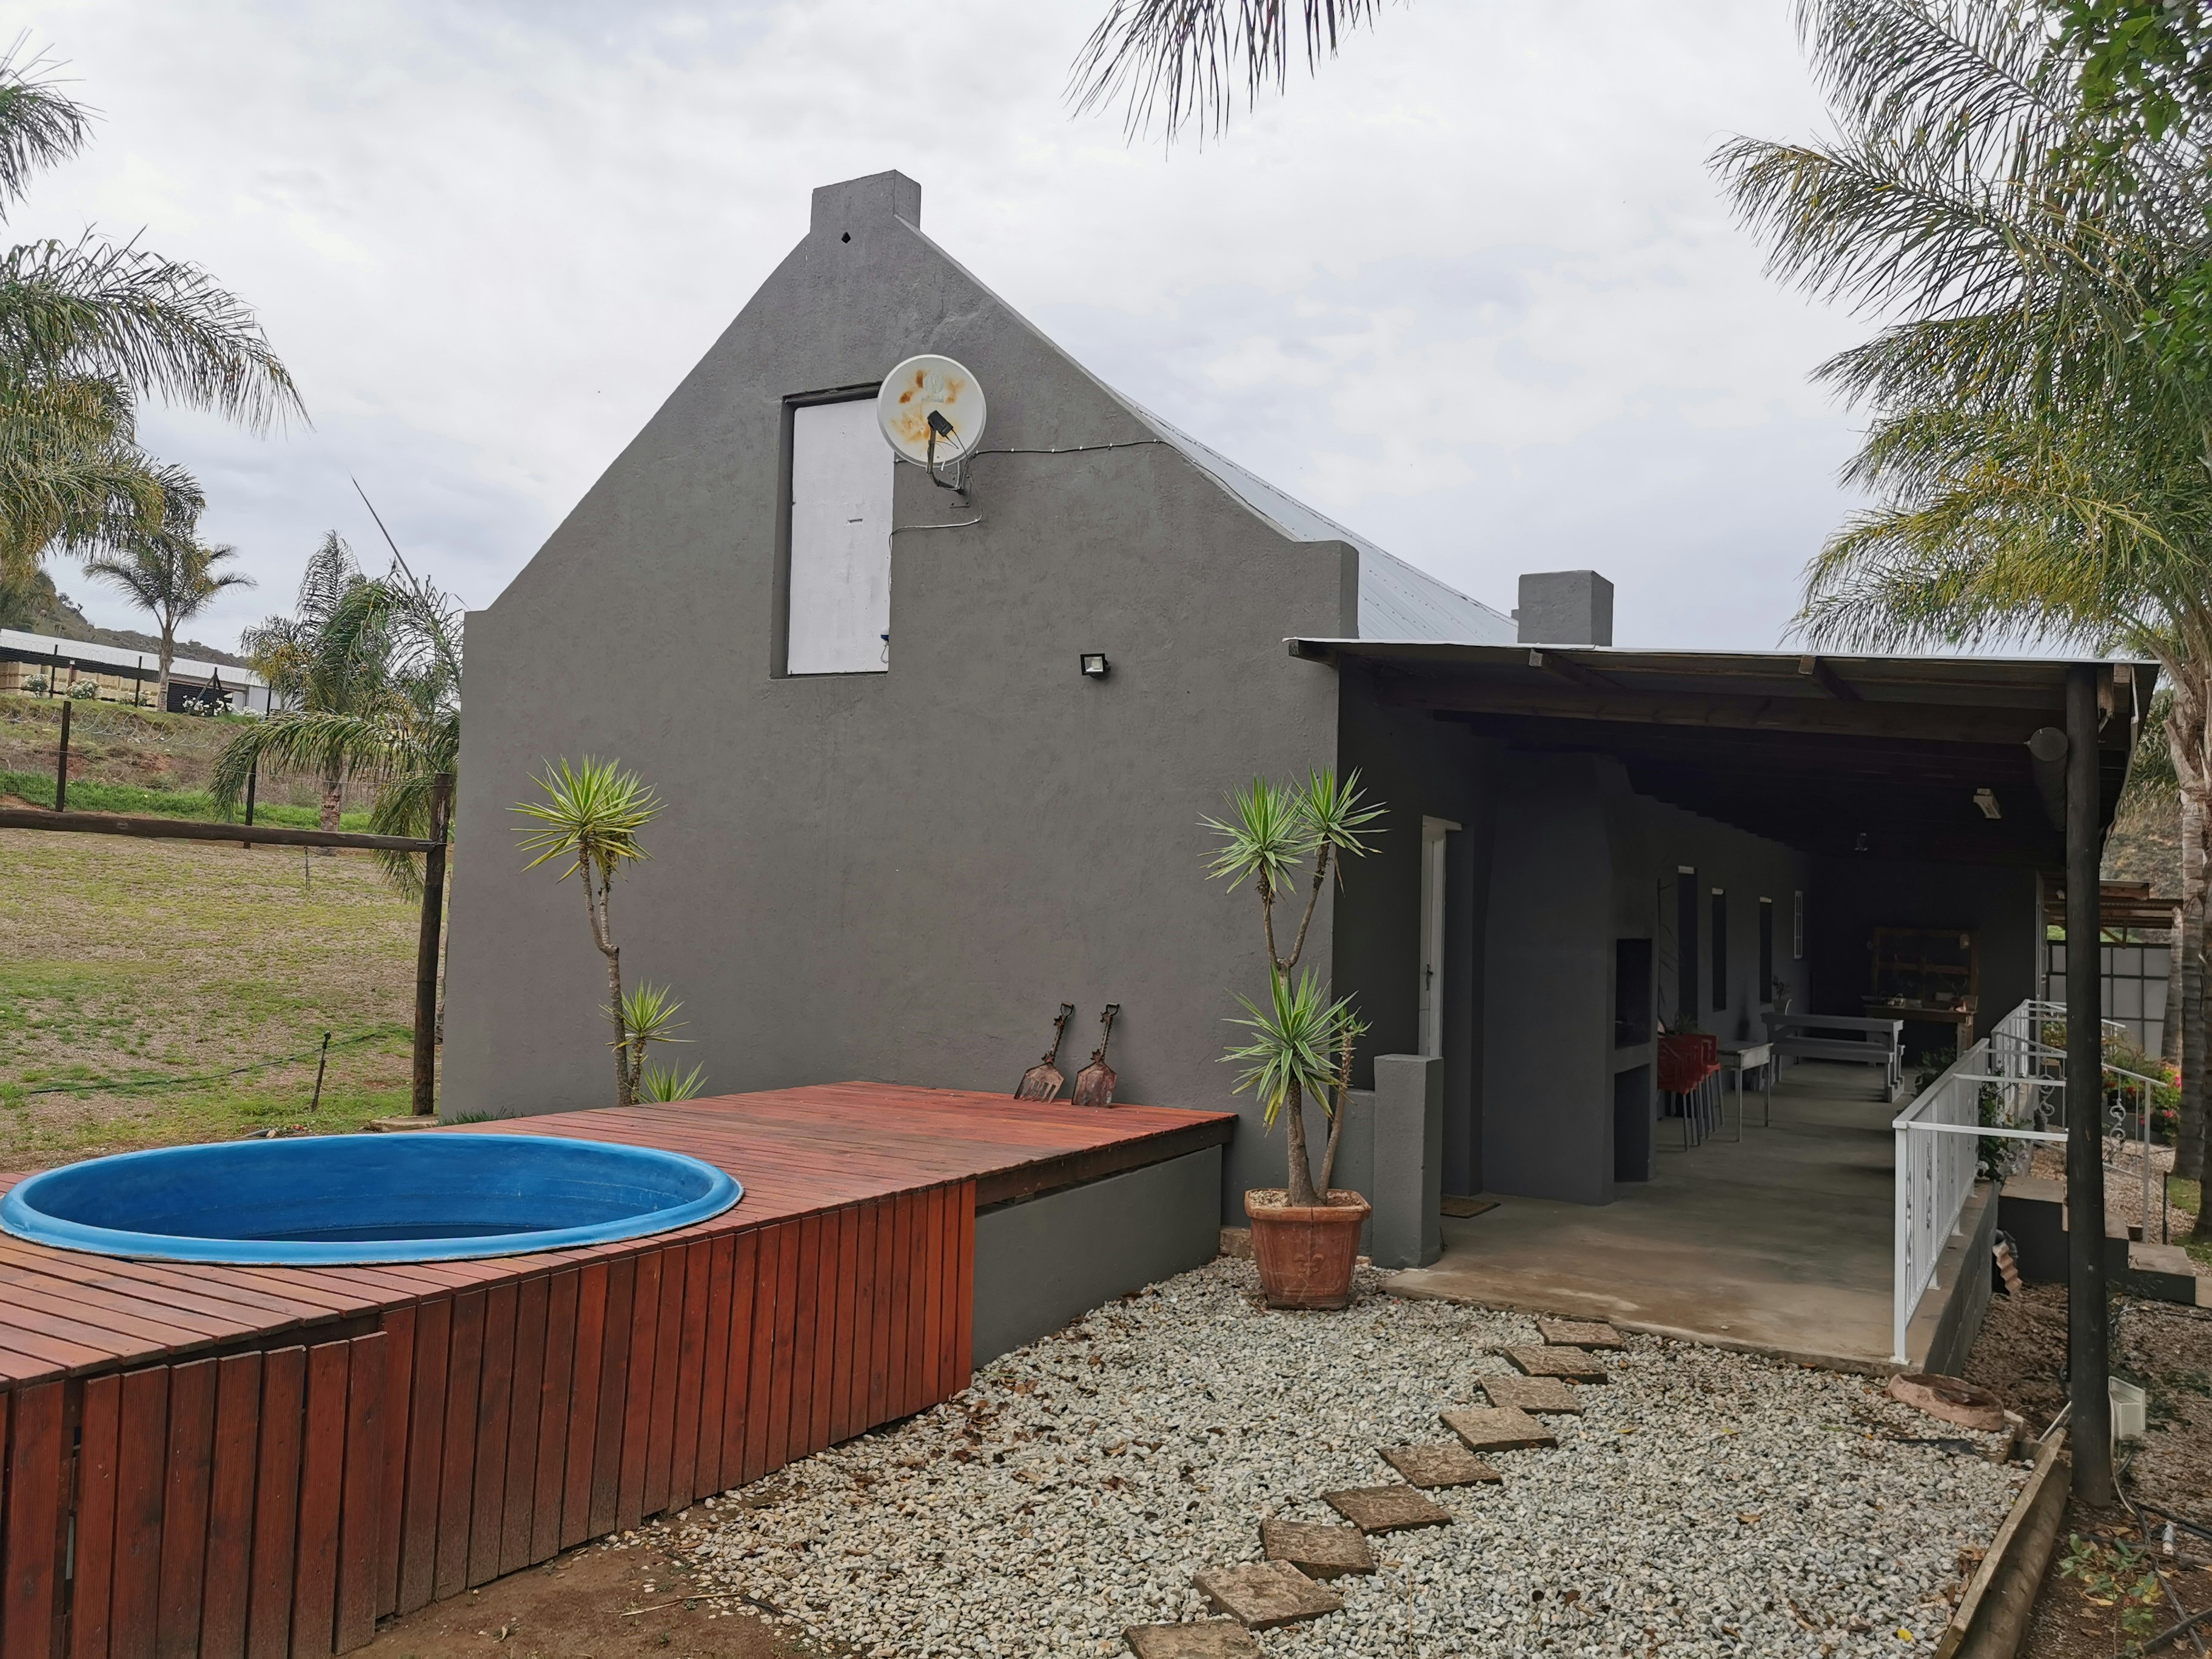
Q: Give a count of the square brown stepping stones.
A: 9